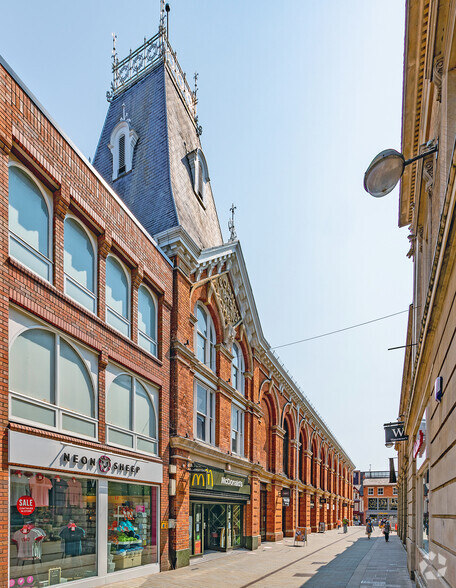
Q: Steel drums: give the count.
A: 0